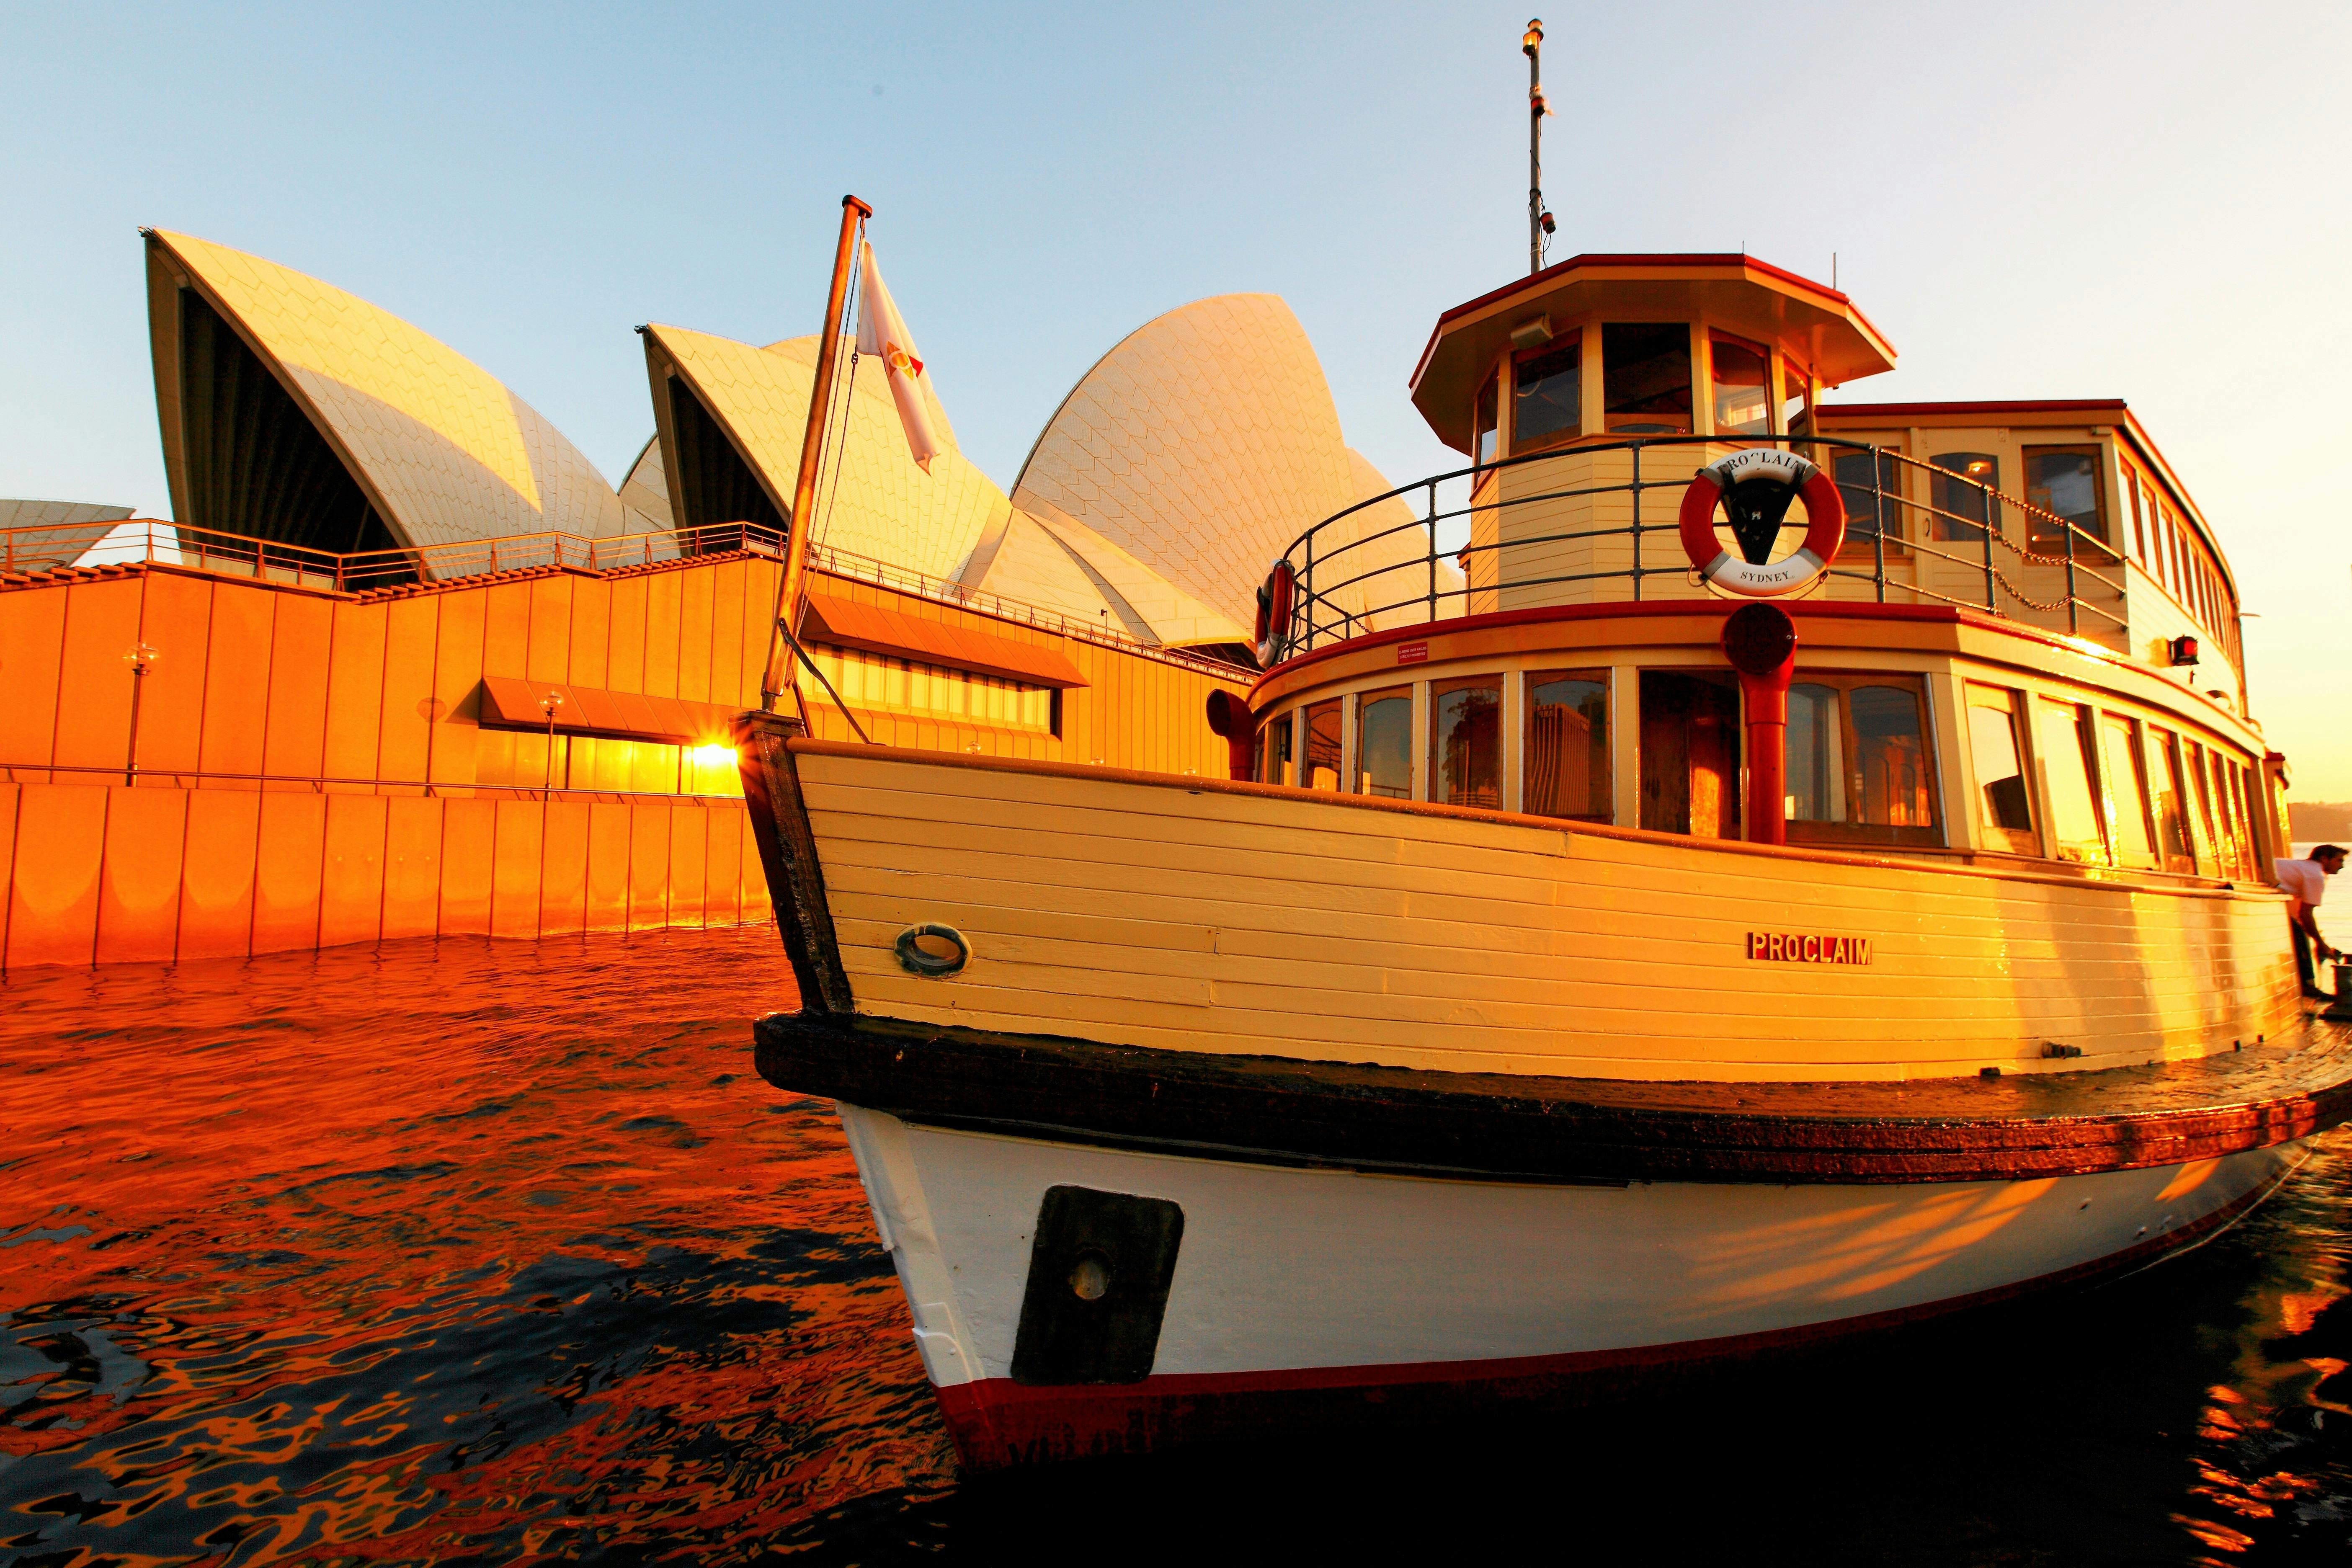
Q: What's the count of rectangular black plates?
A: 1